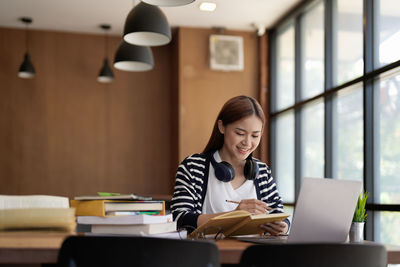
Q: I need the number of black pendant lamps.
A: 5